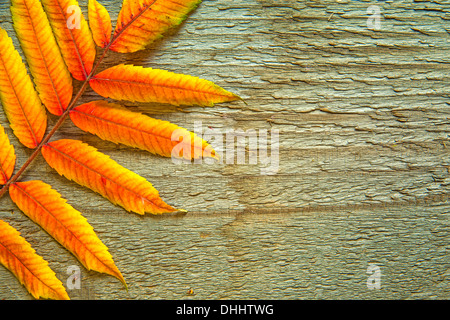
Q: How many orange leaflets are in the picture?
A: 11